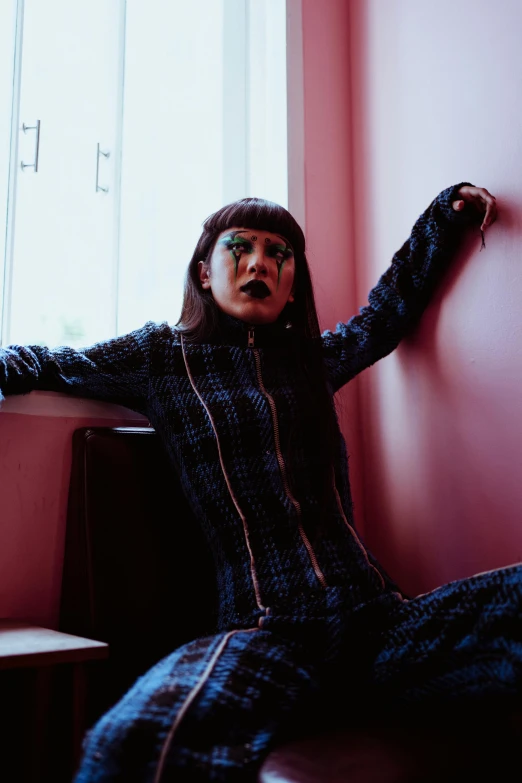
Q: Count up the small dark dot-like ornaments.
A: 2